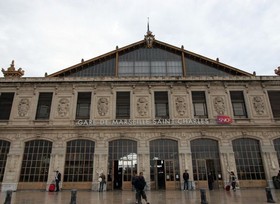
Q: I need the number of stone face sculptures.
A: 7